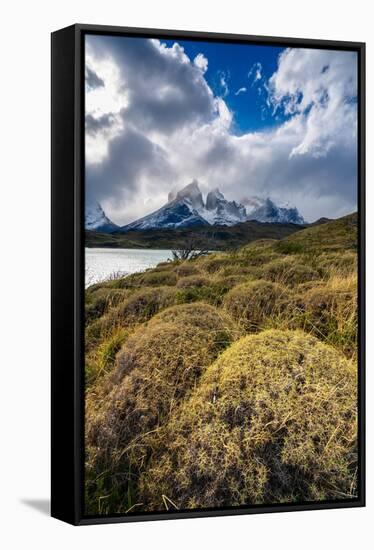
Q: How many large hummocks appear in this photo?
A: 2